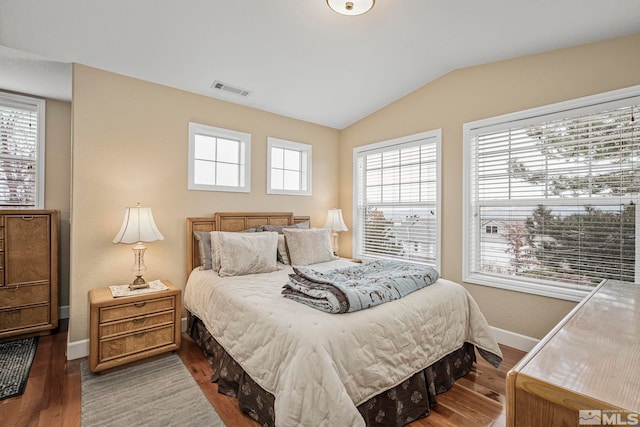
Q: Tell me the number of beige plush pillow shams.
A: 2